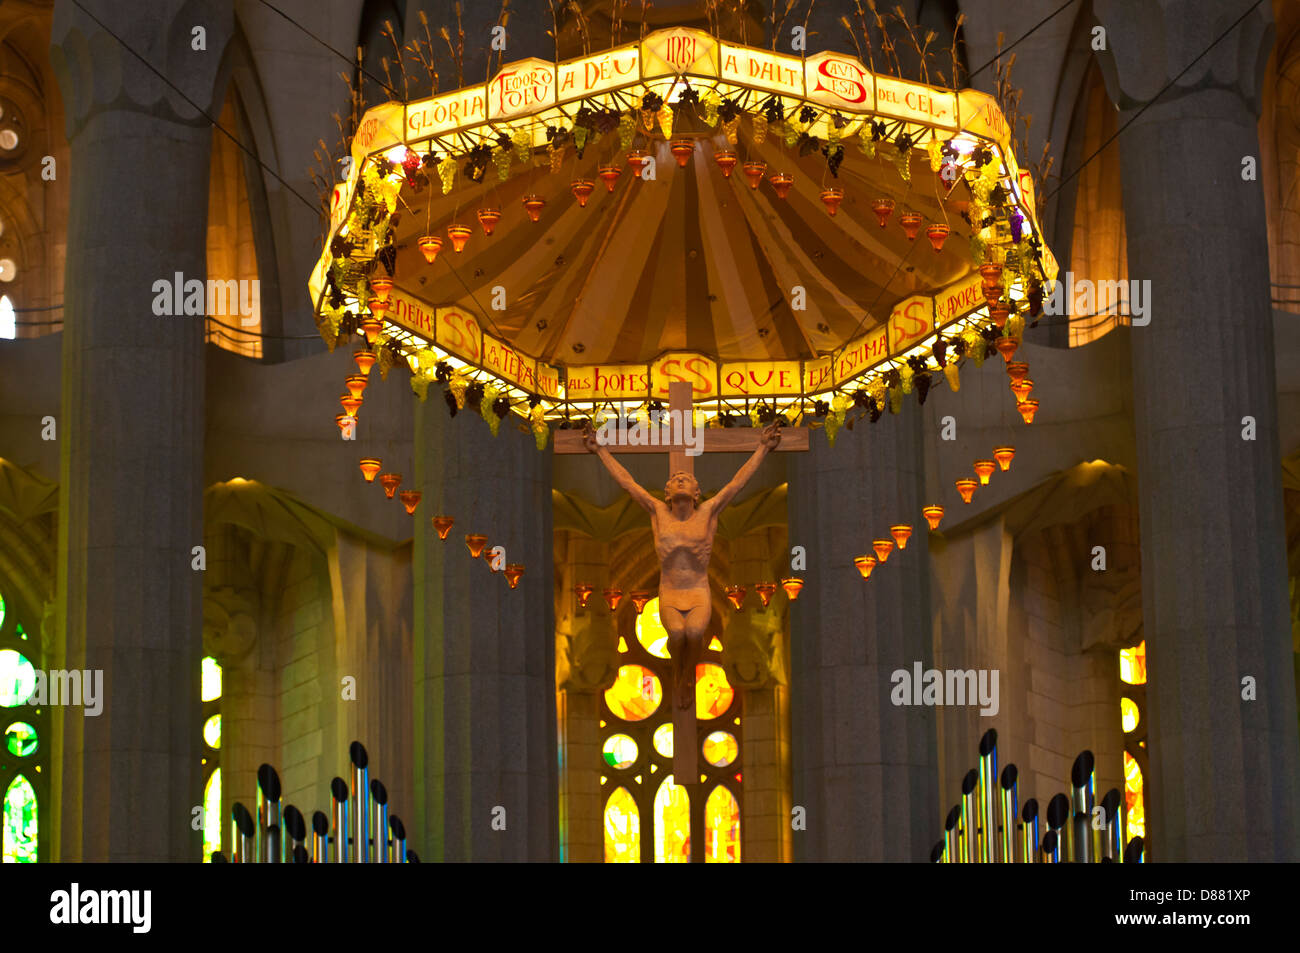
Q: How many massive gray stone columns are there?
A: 4